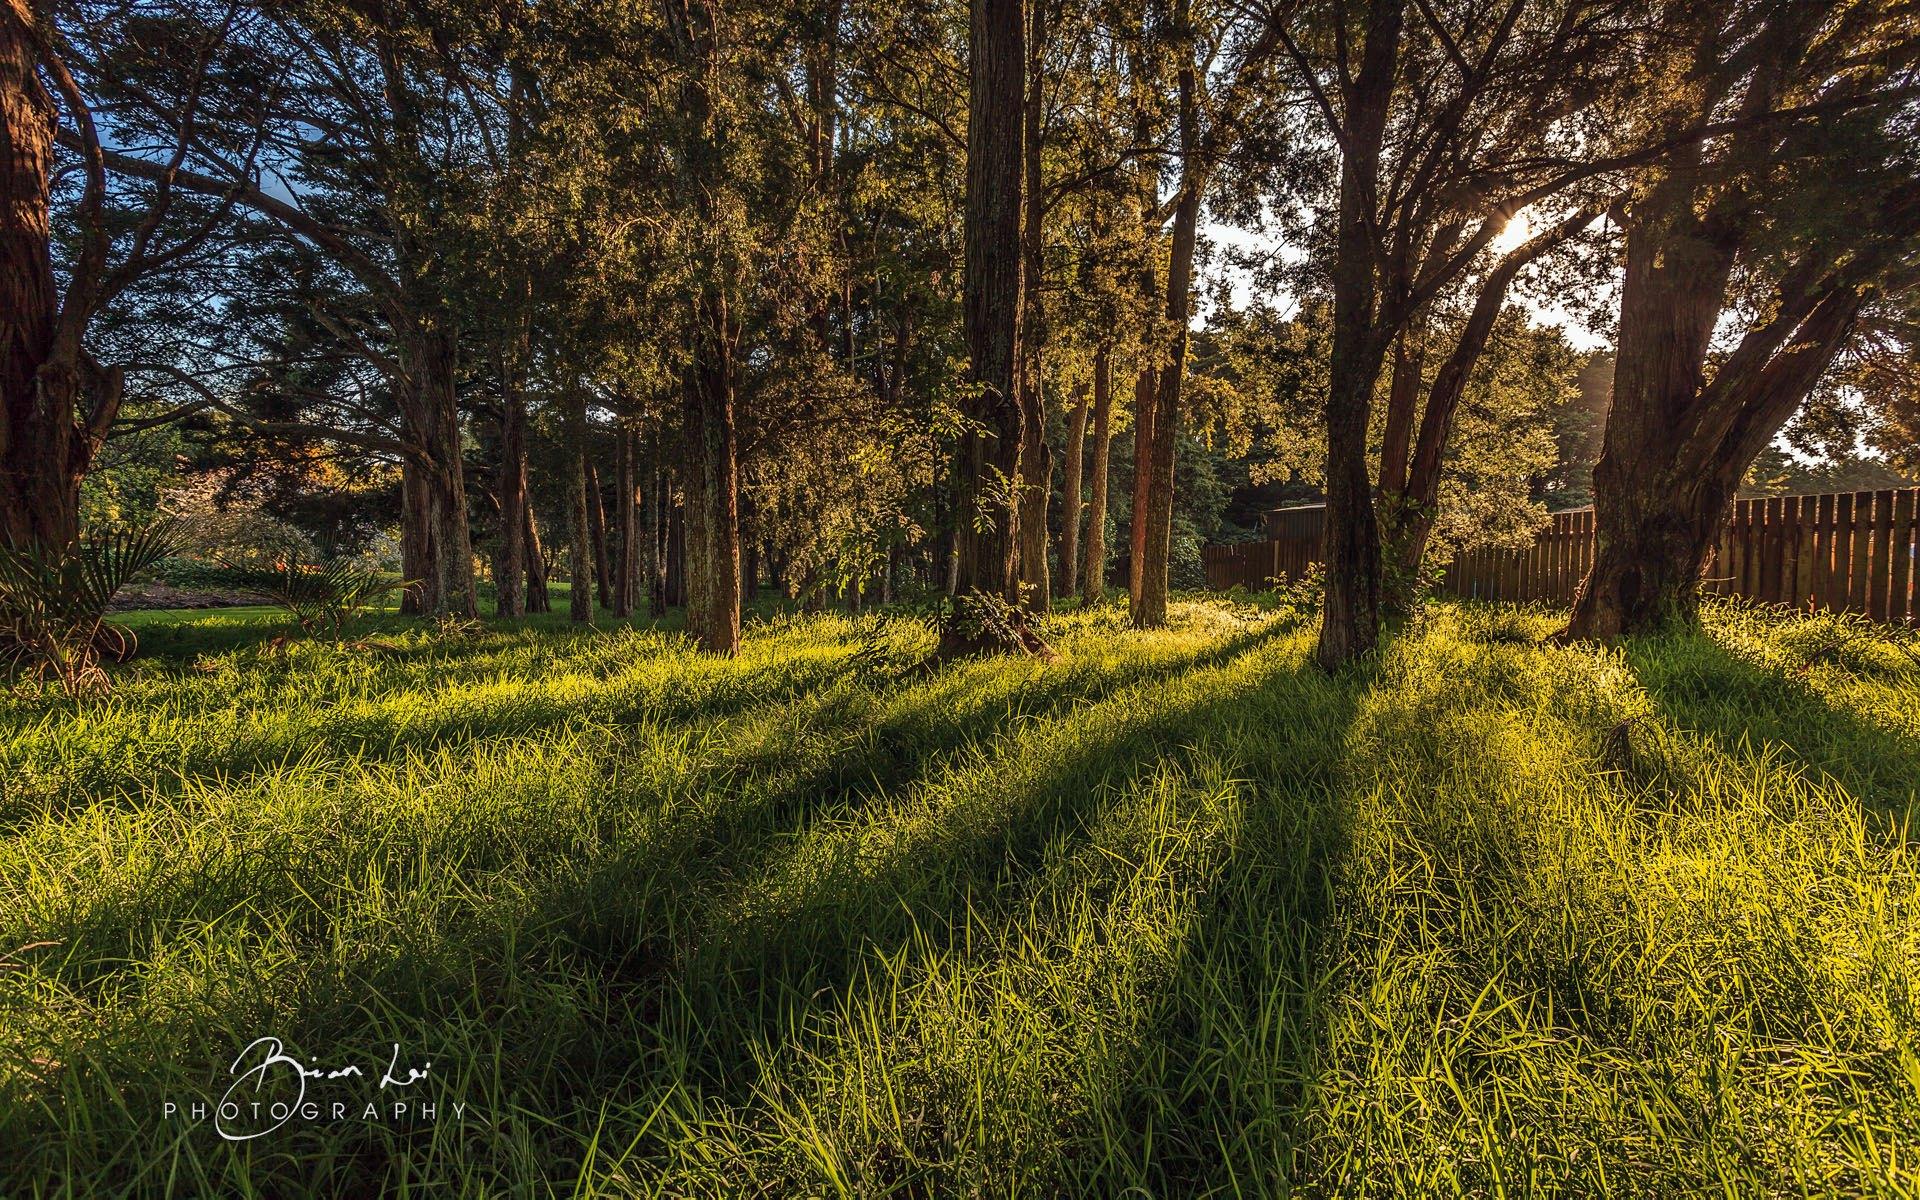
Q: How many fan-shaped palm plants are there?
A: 2